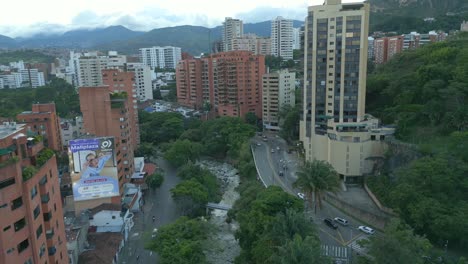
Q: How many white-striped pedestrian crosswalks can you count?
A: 2